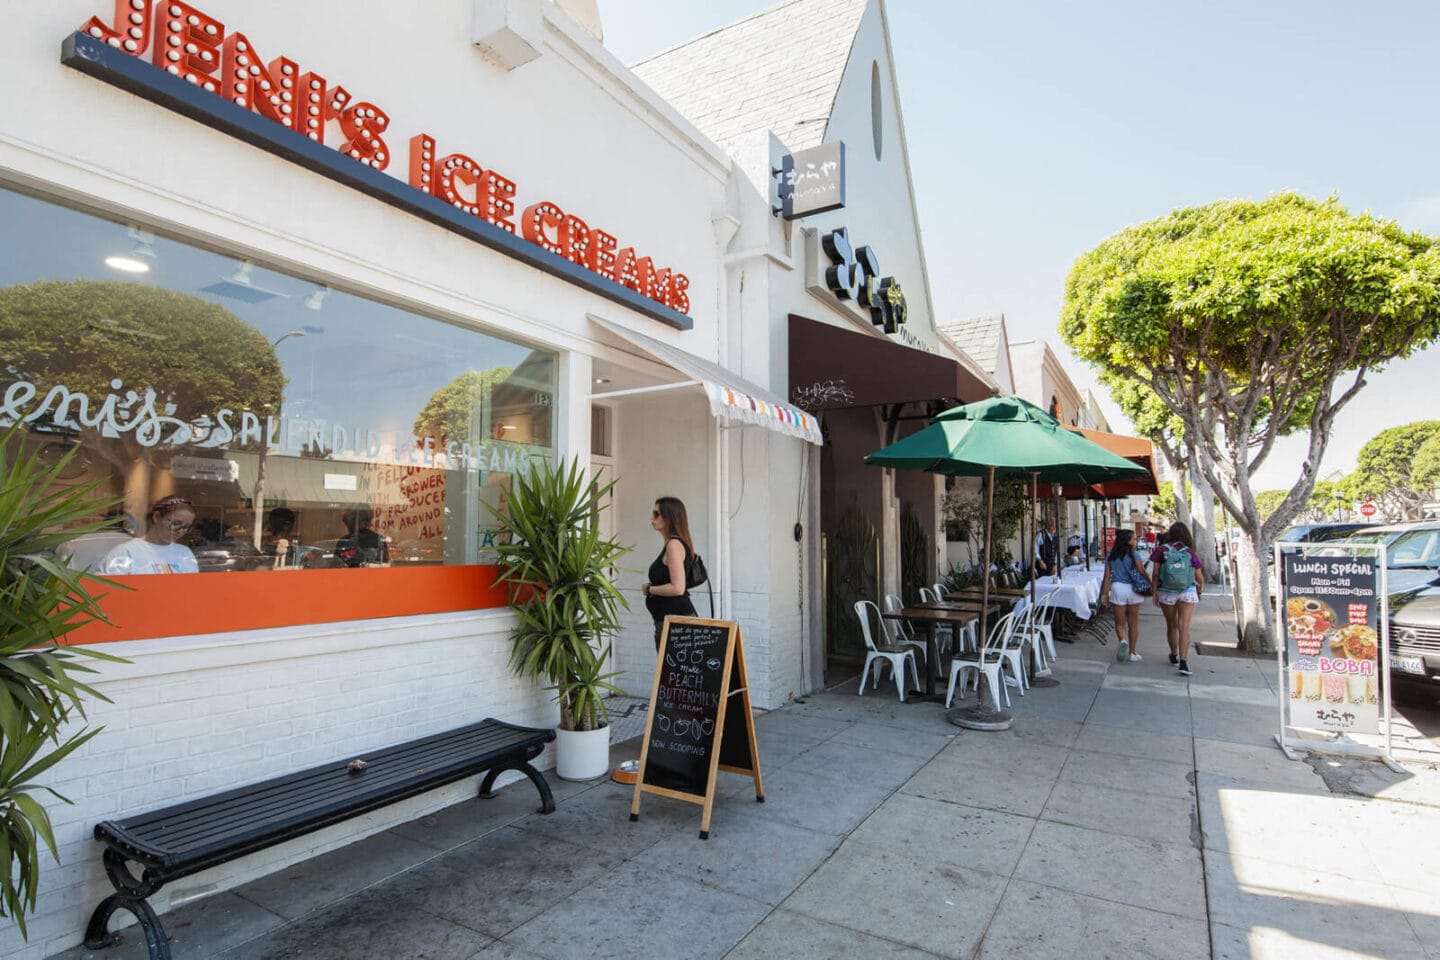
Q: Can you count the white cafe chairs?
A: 8